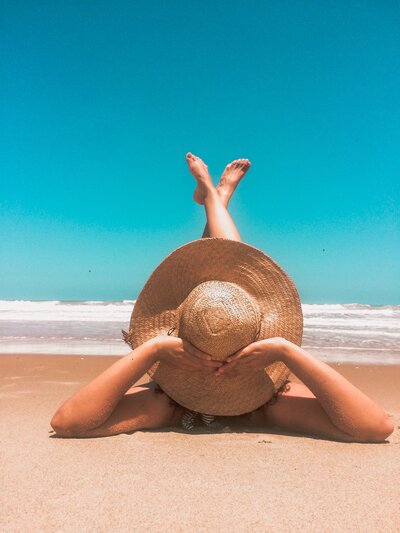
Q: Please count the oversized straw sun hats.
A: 1